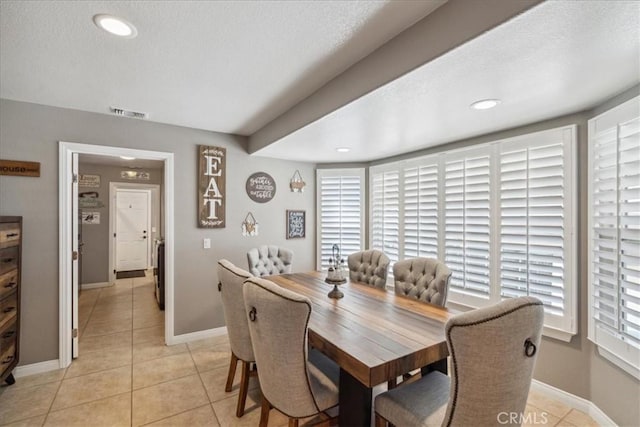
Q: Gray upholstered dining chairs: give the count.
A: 6